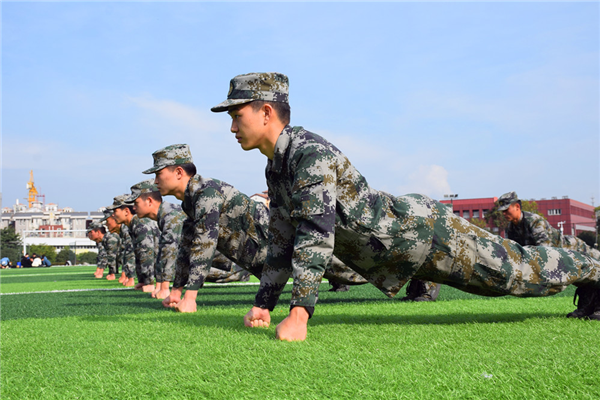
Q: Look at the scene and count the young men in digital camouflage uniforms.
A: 7